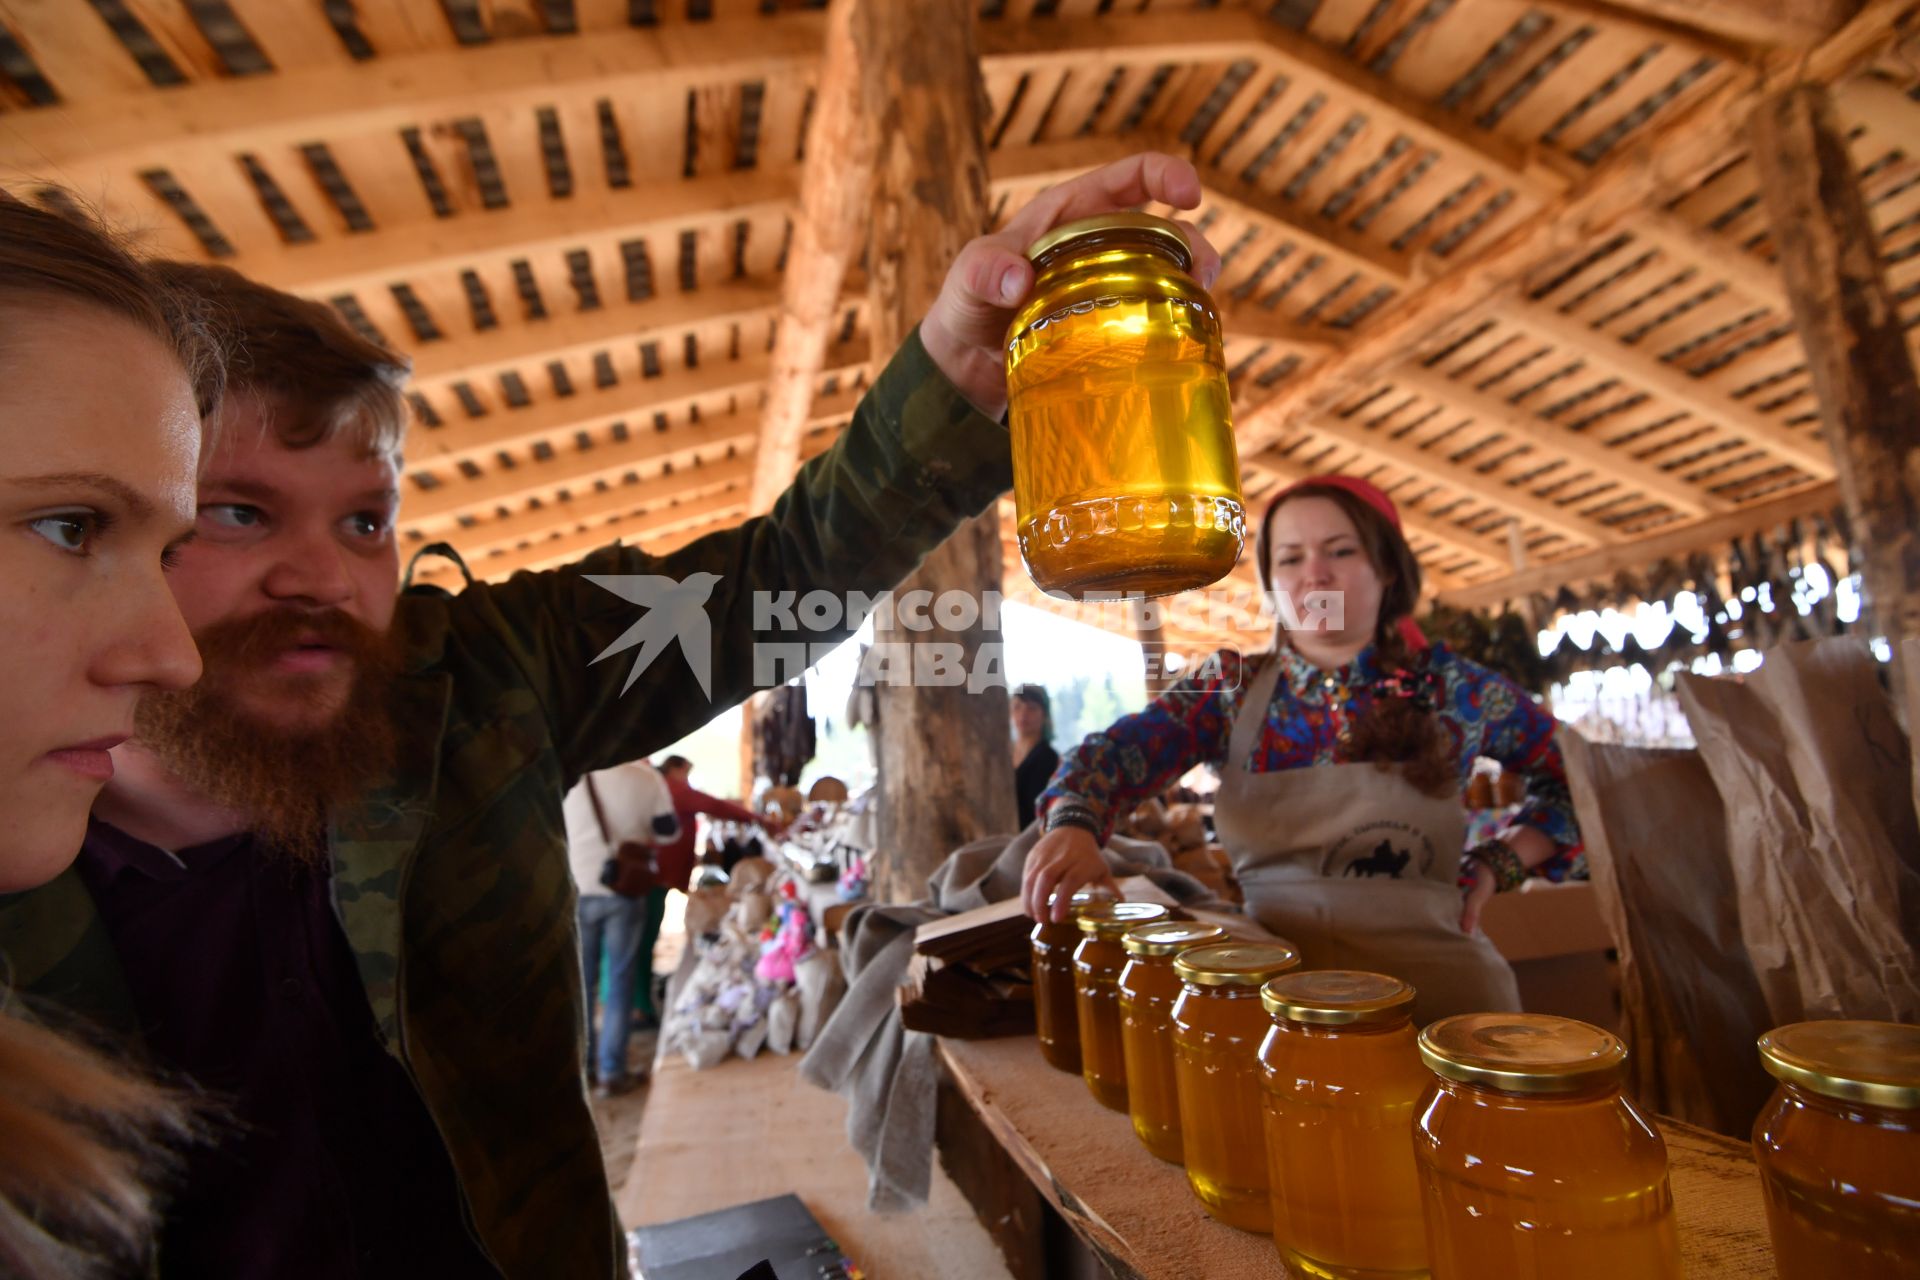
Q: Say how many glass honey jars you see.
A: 8